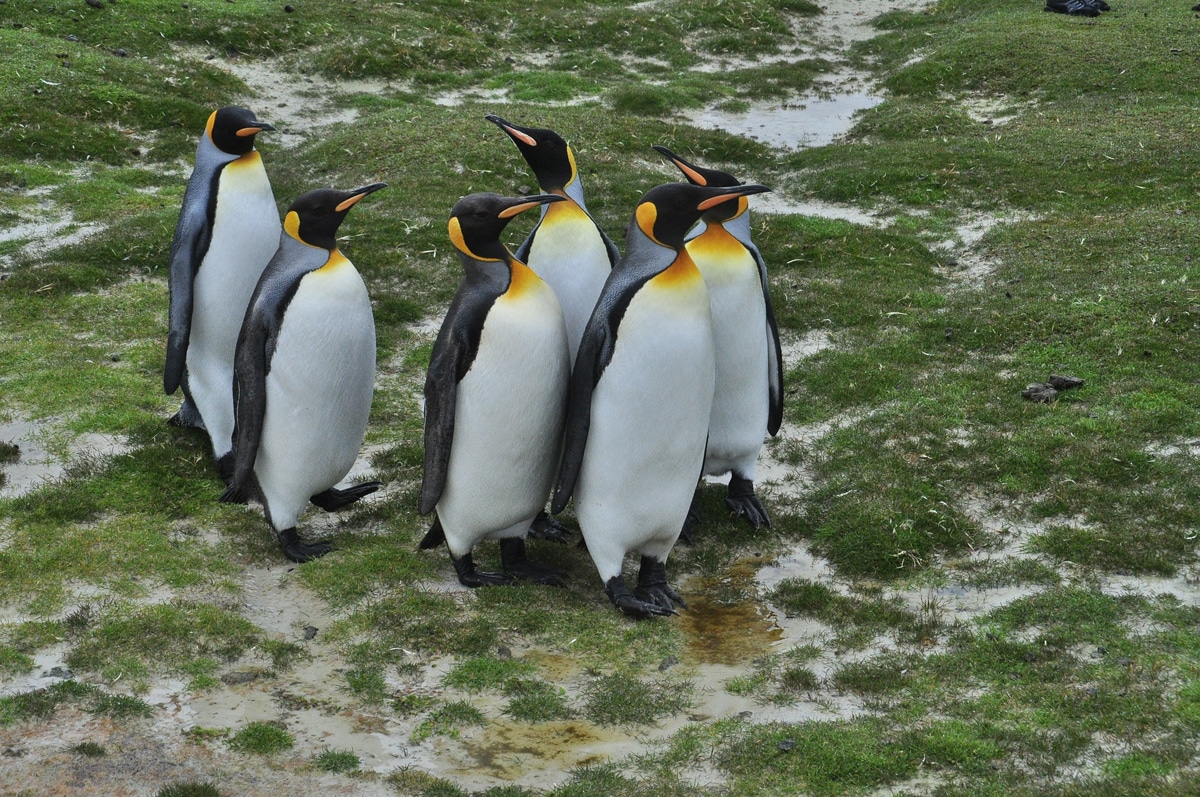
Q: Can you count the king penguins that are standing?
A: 6